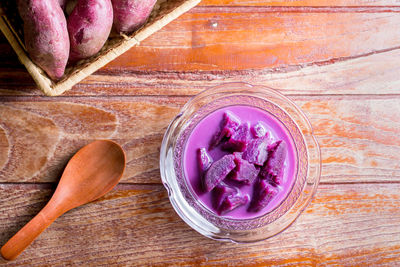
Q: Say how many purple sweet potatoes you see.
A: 3